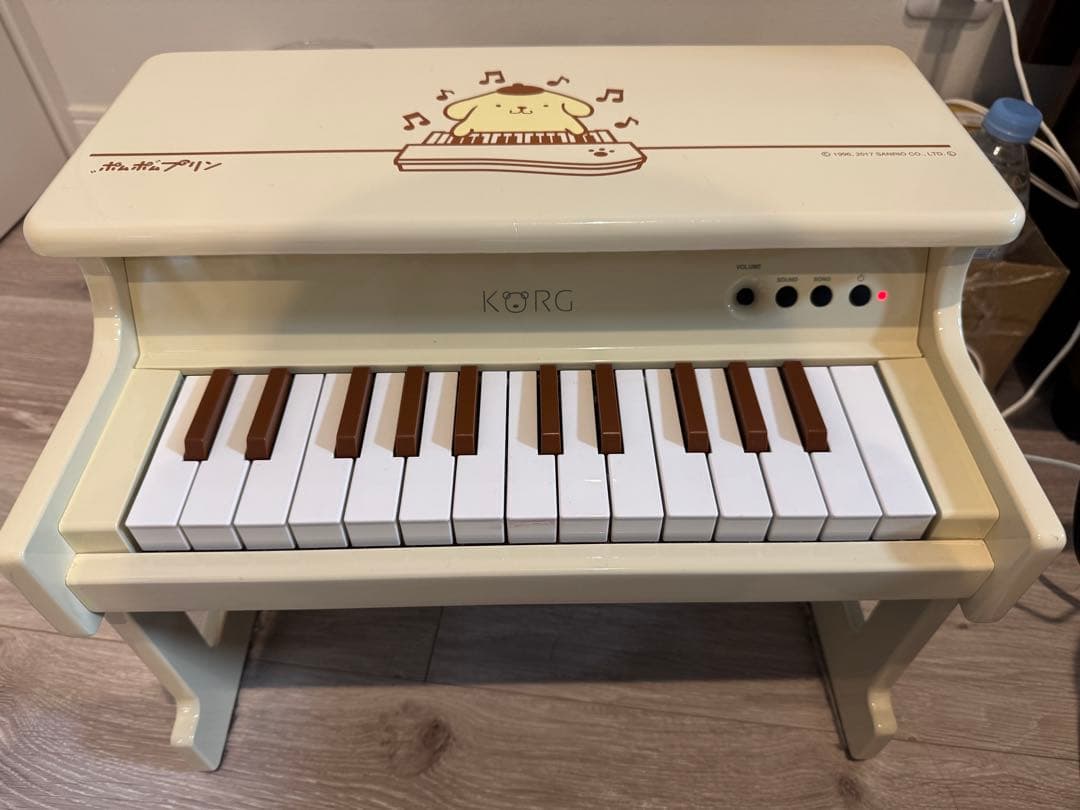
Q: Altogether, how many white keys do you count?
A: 15